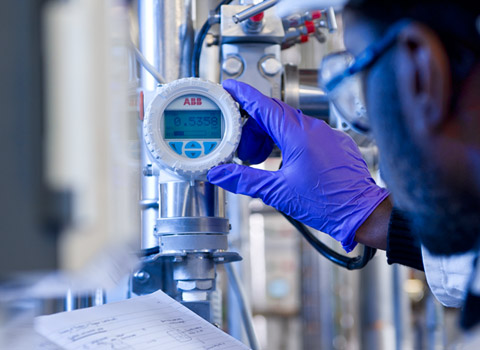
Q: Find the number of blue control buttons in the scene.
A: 4